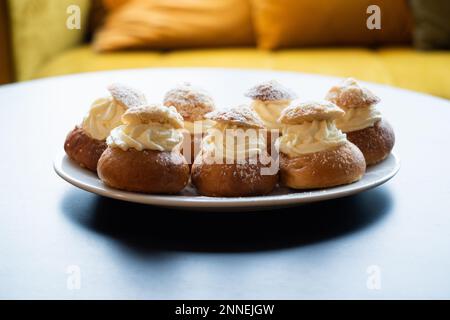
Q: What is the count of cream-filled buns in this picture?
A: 7